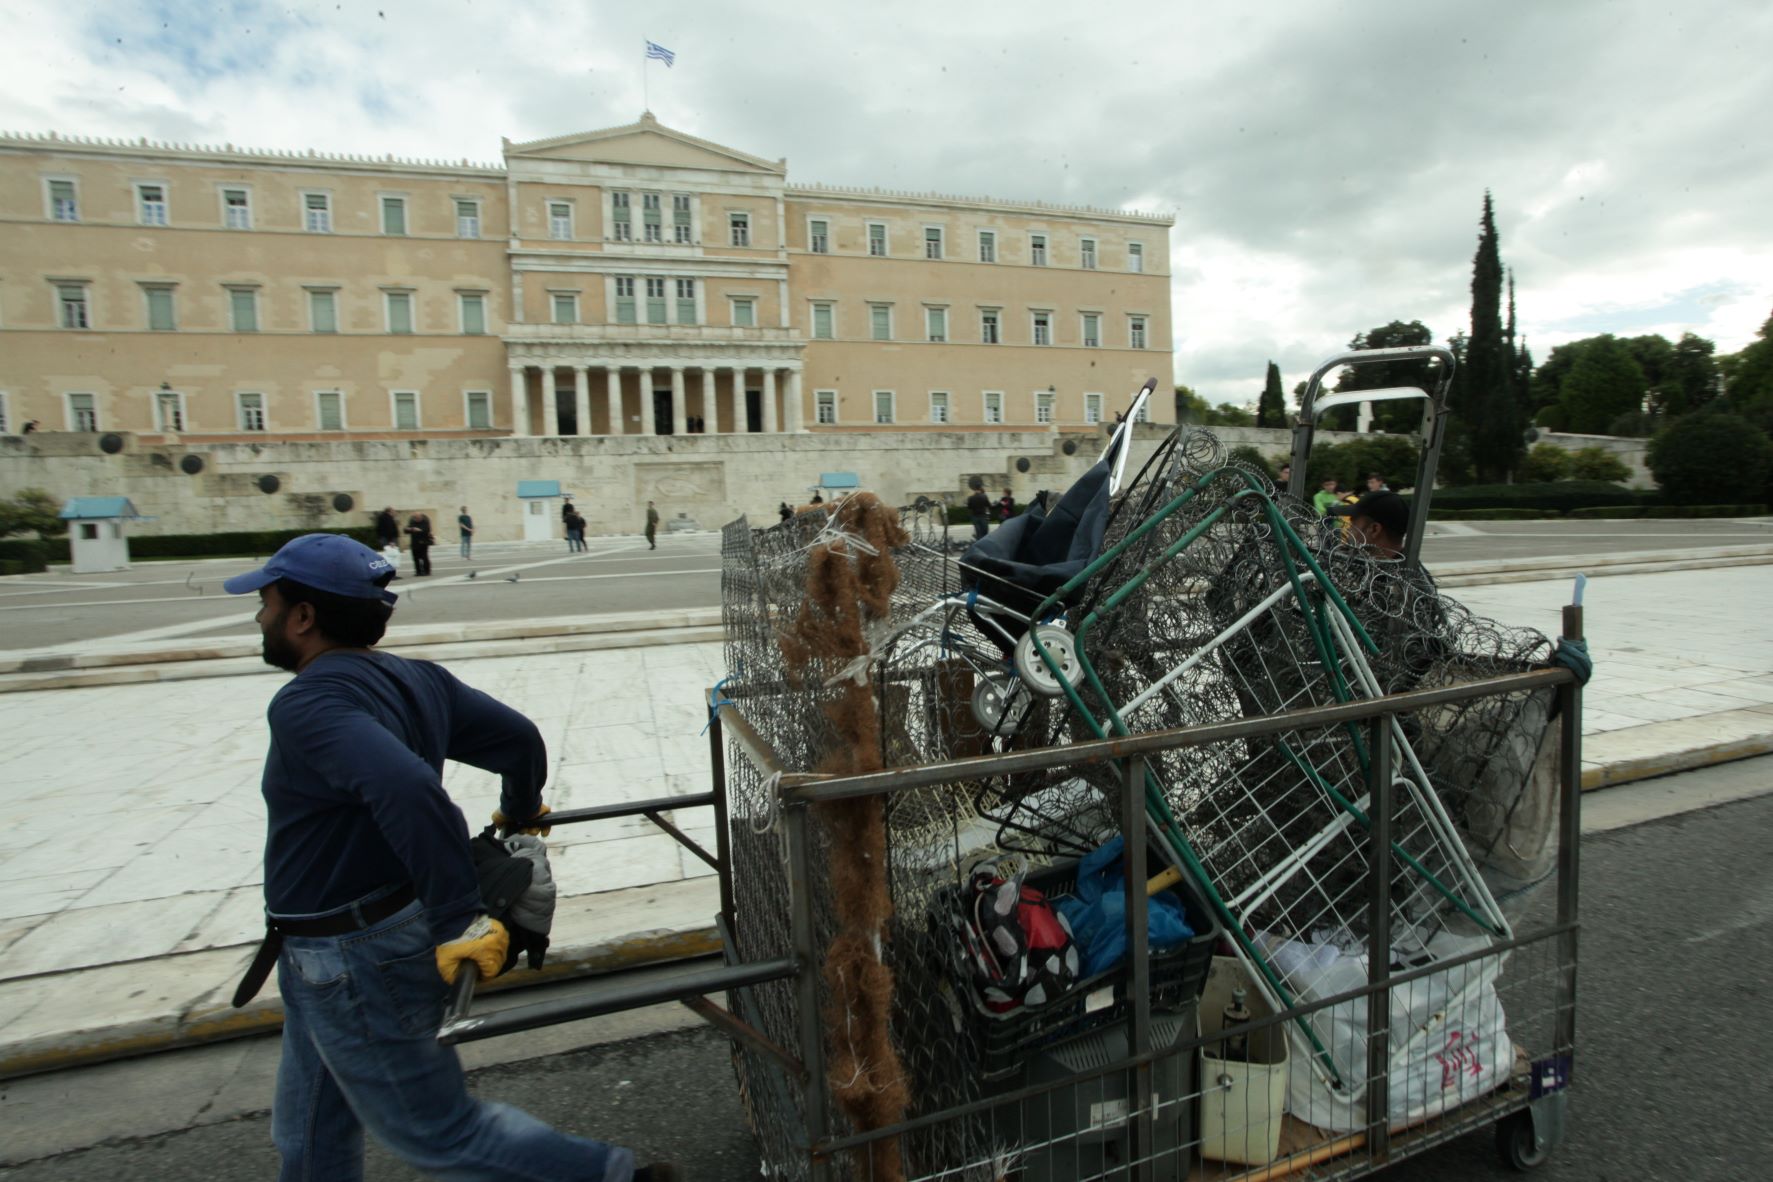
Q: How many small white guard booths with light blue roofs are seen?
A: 3